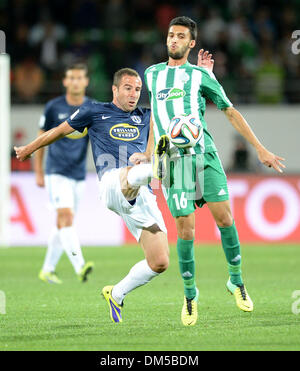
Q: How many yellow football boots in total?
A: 6